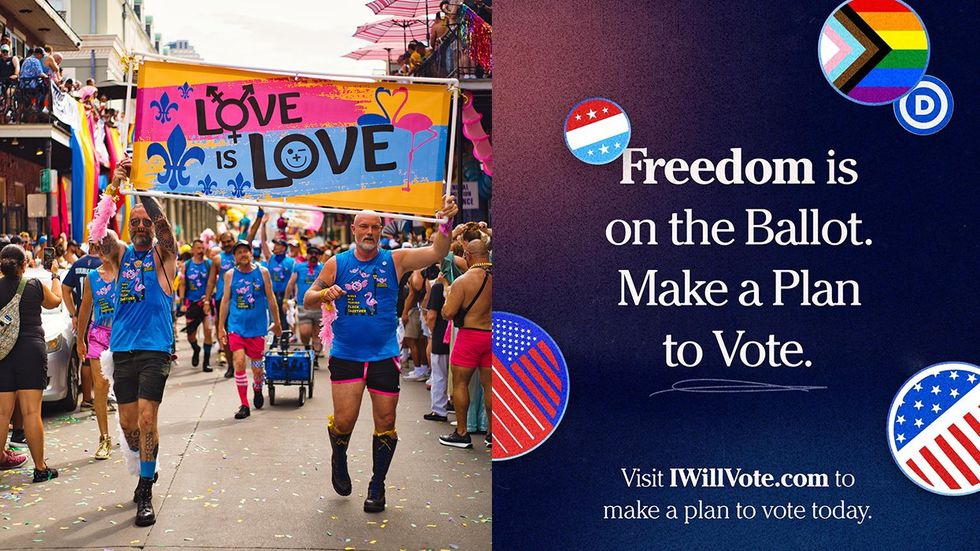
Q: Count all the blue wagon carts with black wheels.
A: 1